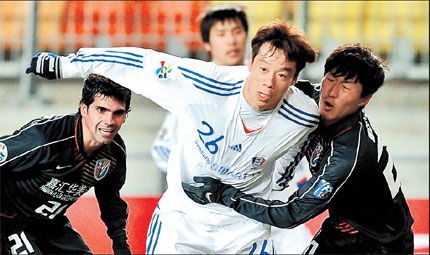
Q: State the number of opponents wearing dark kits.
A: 2